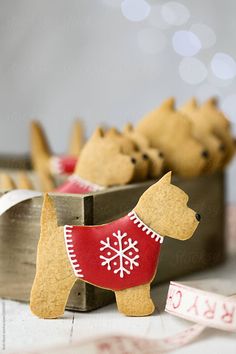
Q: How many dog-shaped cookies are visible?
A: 7